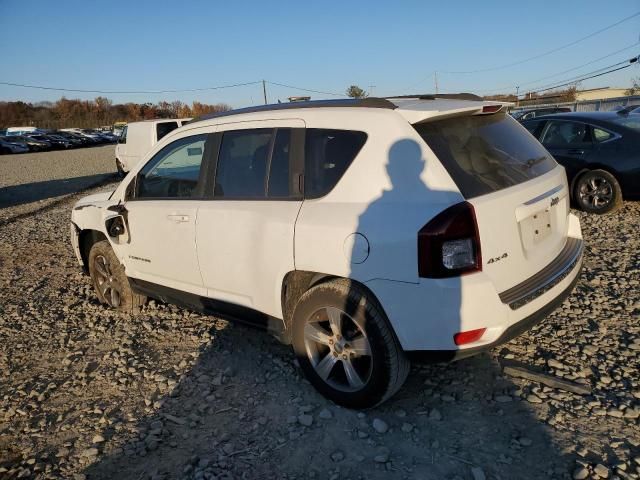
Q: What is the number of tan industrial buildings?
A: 1